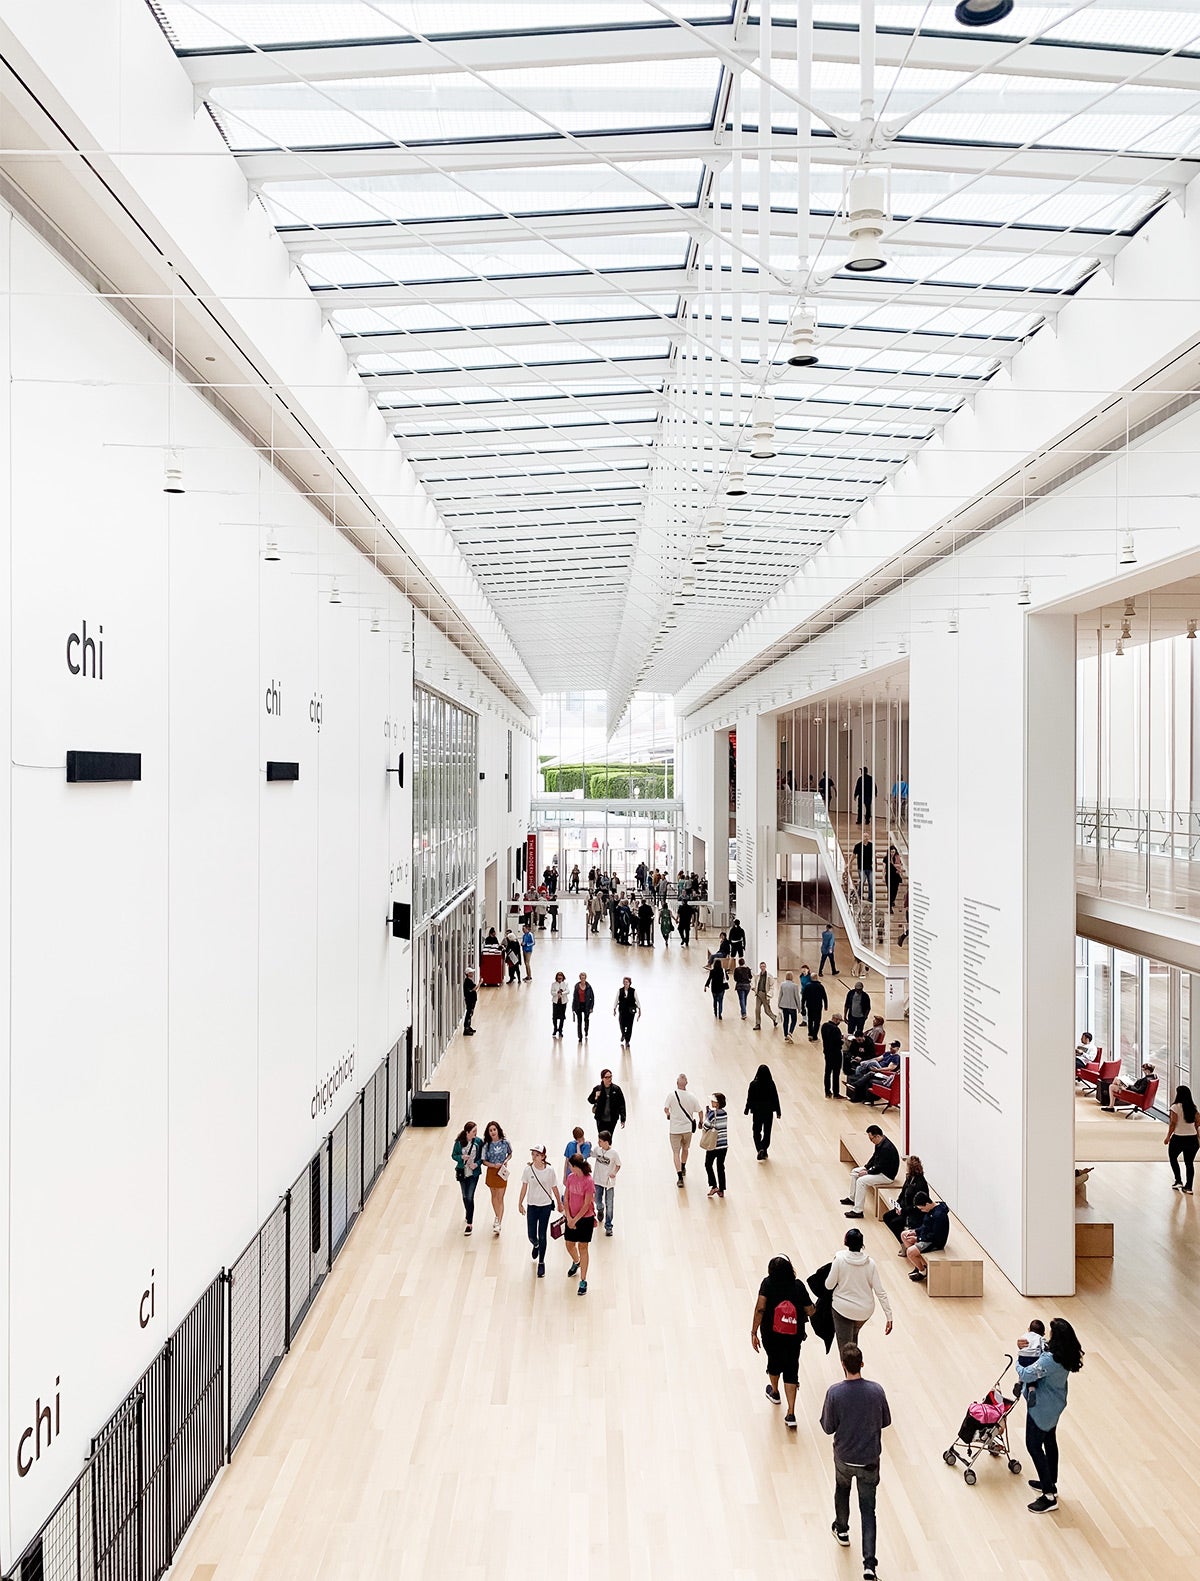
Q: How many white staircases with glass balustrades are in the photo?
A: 1